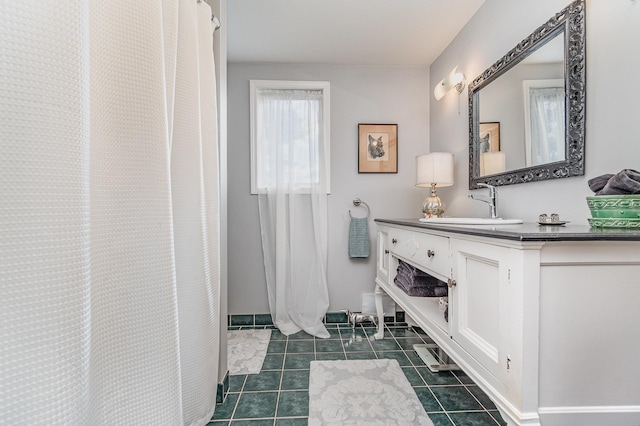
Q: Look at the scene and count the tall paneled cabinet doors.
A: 2